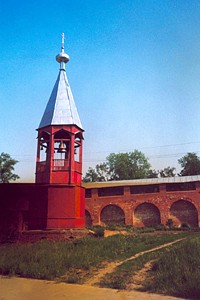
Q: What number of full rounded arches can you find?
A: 3